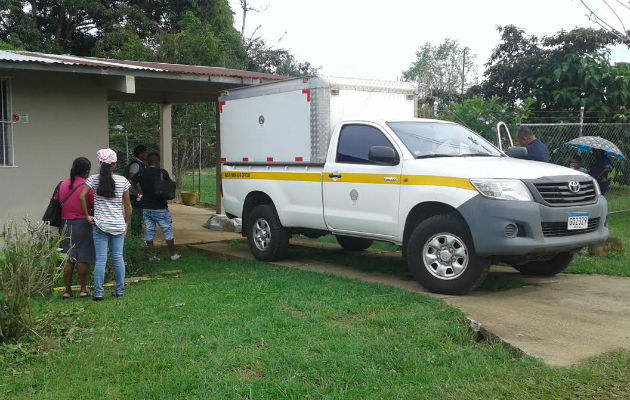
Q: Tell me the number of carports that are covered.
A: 1